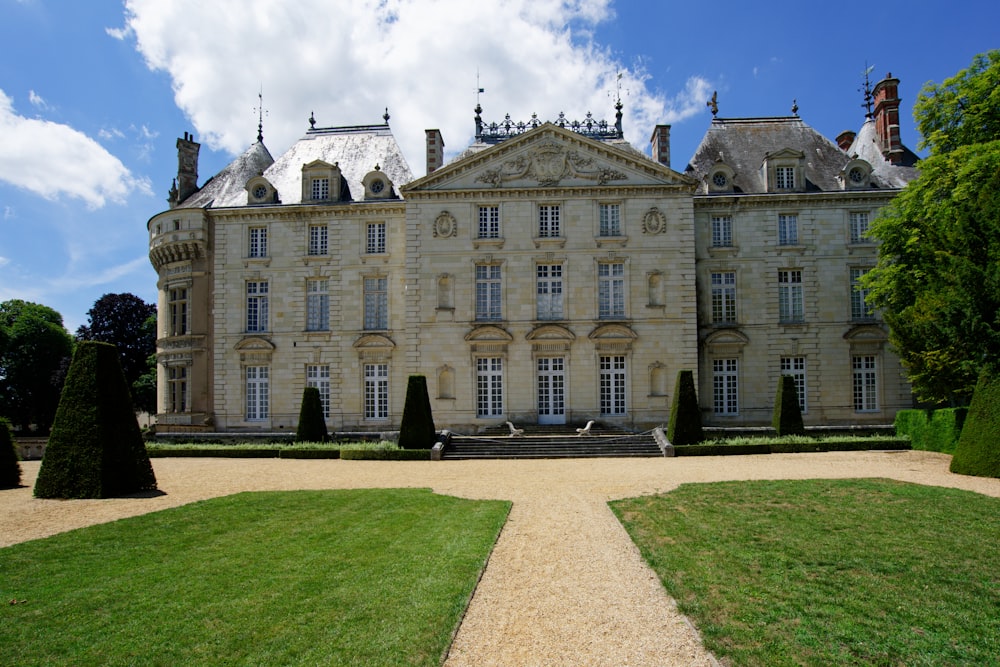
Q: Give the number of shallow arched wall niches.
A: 4